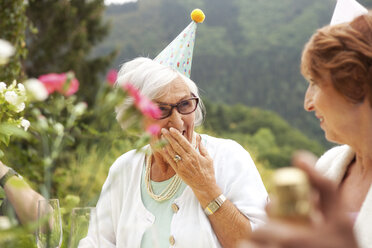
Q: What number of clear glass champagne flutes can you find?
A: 2